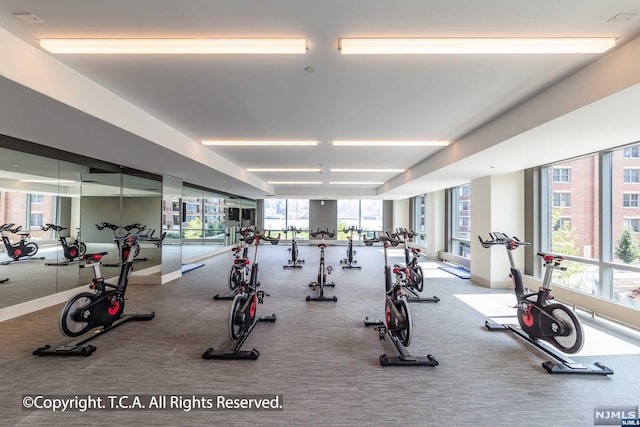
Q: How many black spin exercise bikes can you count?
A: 9